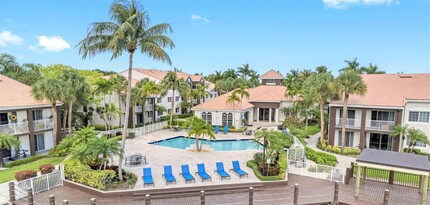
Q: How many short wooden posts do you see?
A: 11